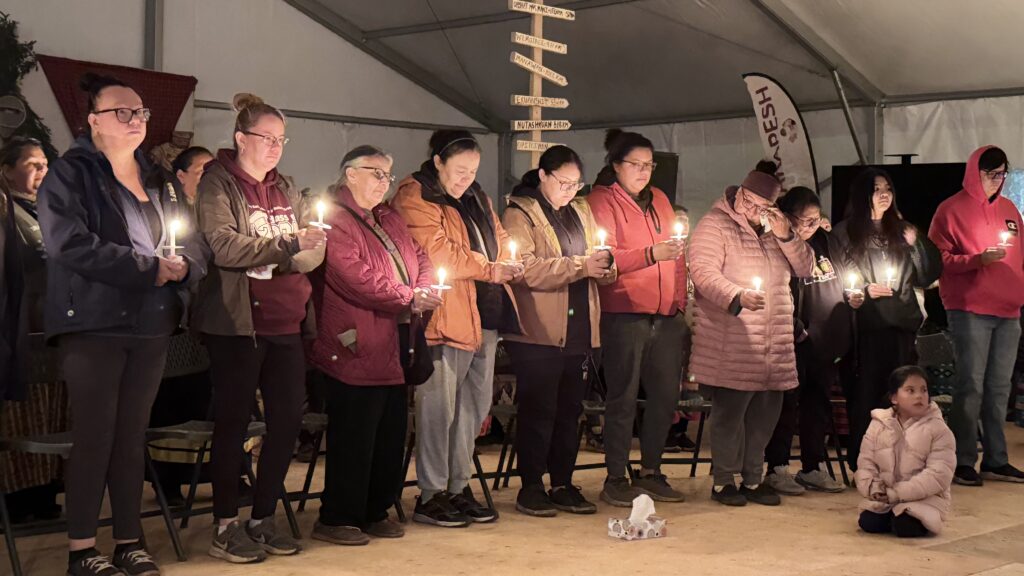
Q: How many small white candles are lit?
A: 10